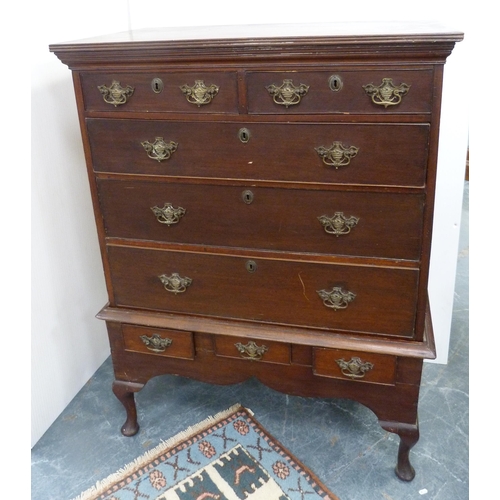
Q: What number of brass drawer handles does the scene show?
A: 13